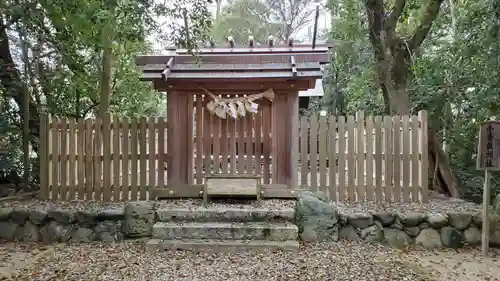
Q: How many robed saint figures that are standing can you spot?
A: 0